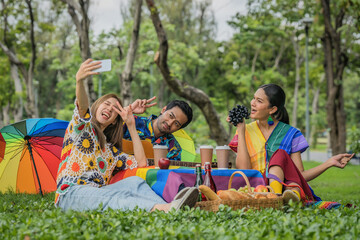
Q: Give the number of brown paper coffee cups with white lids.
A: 3